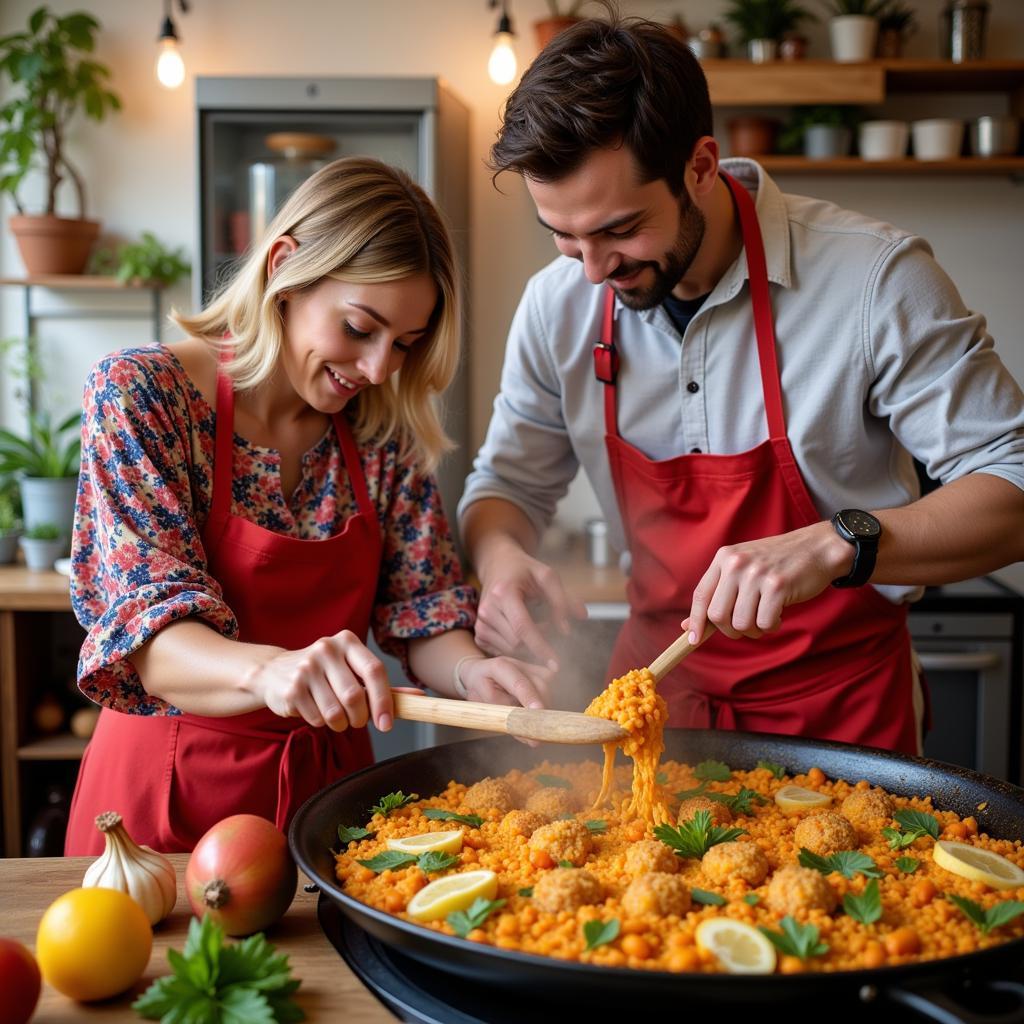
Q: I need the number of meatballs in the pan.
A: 12